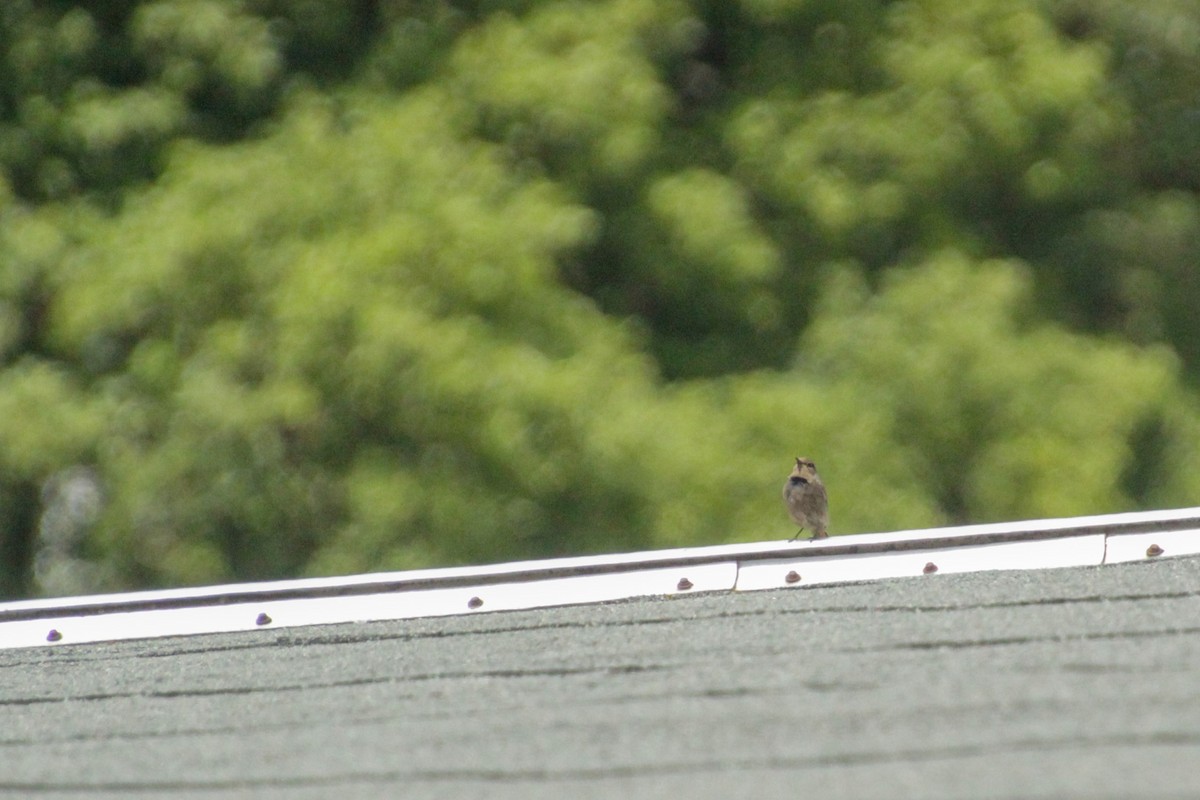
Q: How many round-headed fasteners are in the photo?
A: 7